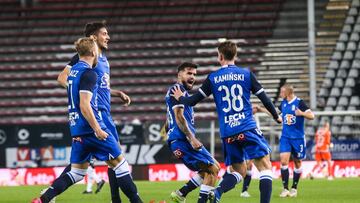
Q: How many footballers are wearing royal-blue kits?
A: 5